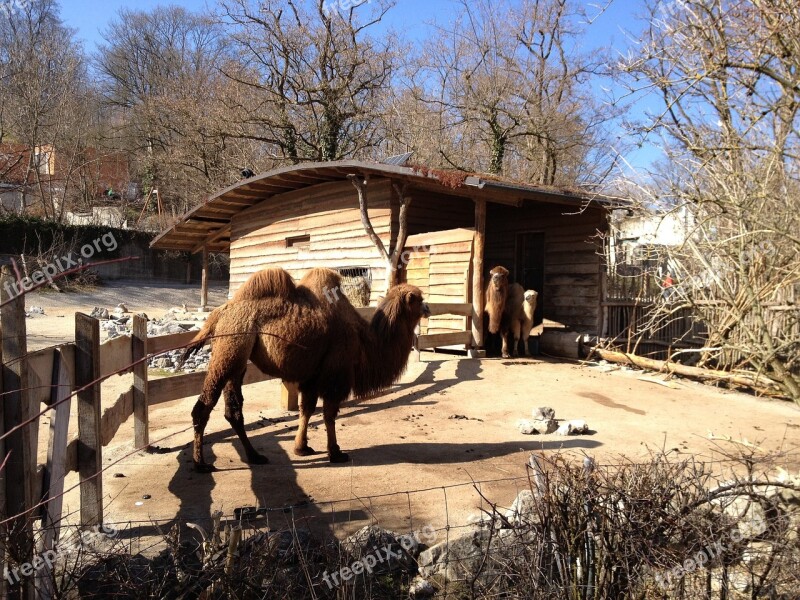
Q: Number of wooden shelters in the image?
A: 1